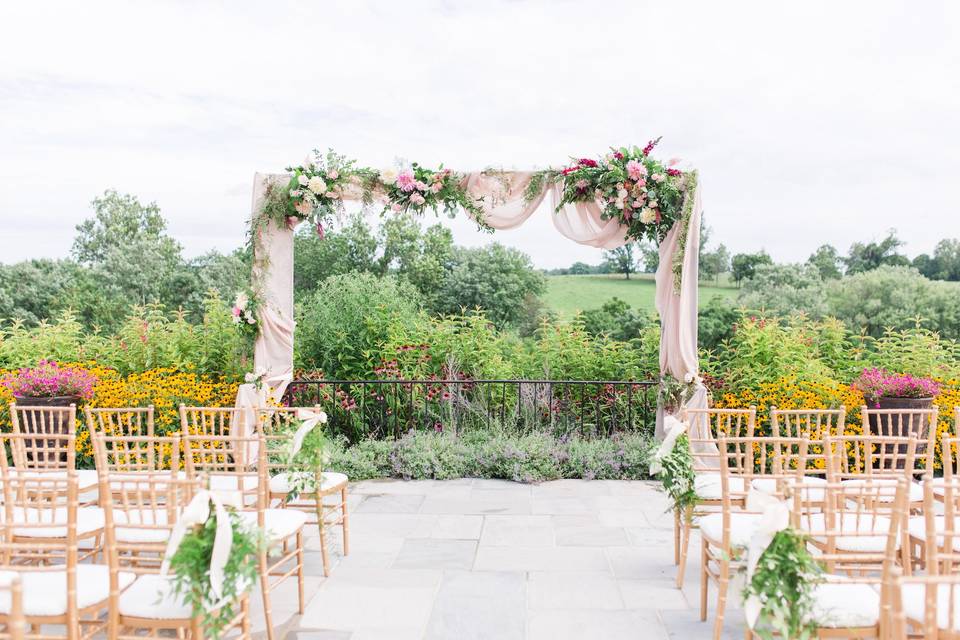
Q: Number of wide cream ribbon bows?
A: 4